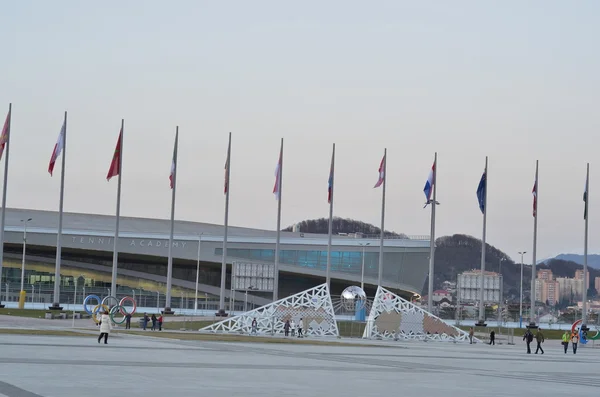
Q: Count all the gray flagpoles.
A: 12